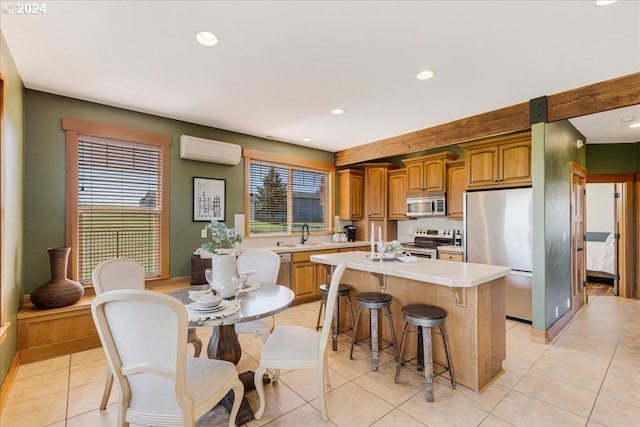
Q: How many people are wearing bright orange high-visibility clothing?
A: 0